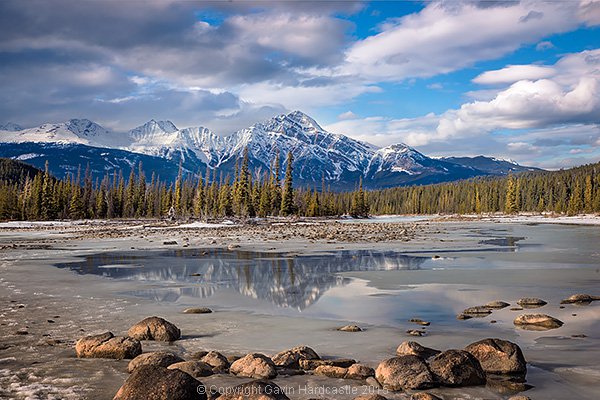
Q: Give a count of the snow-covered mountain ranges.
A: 1